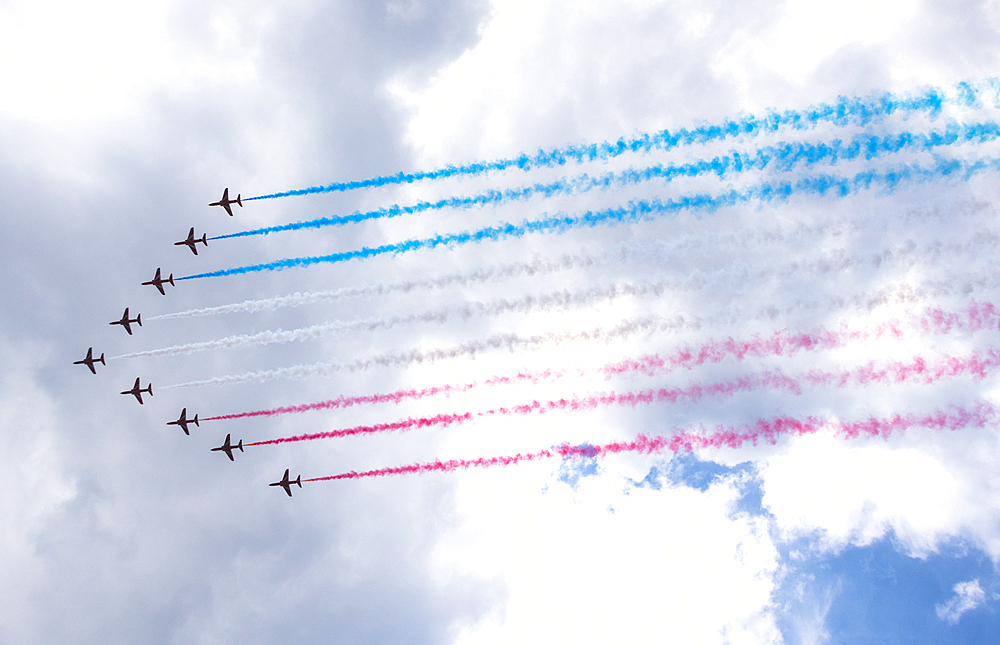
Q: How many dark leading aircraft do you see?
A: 9